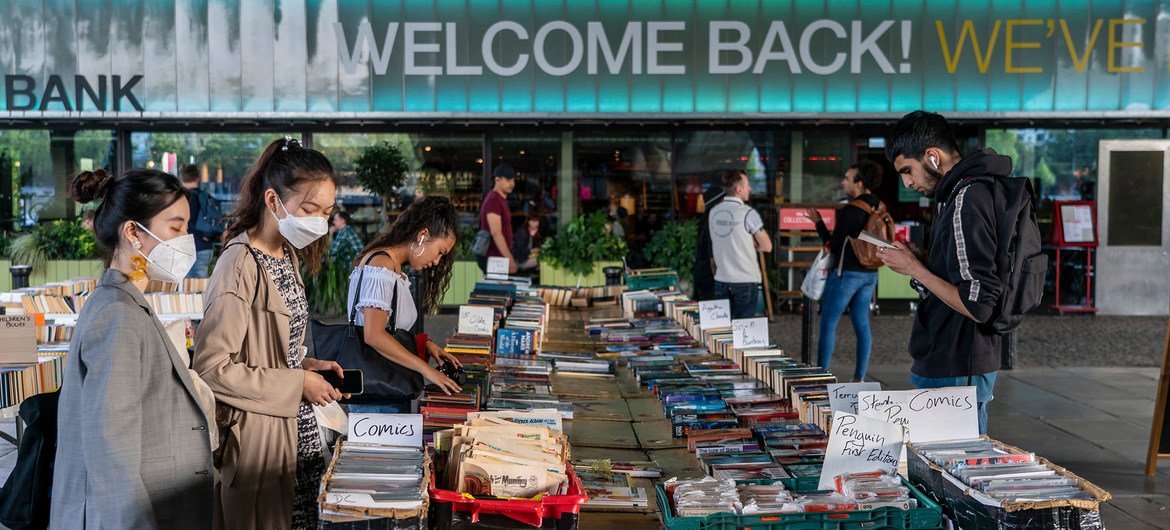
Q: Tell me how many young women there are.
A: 3